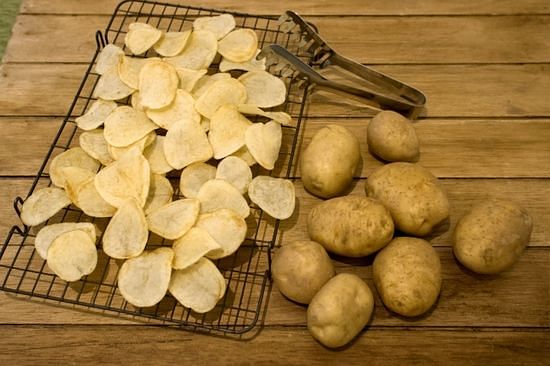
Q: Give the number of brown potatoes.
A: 8